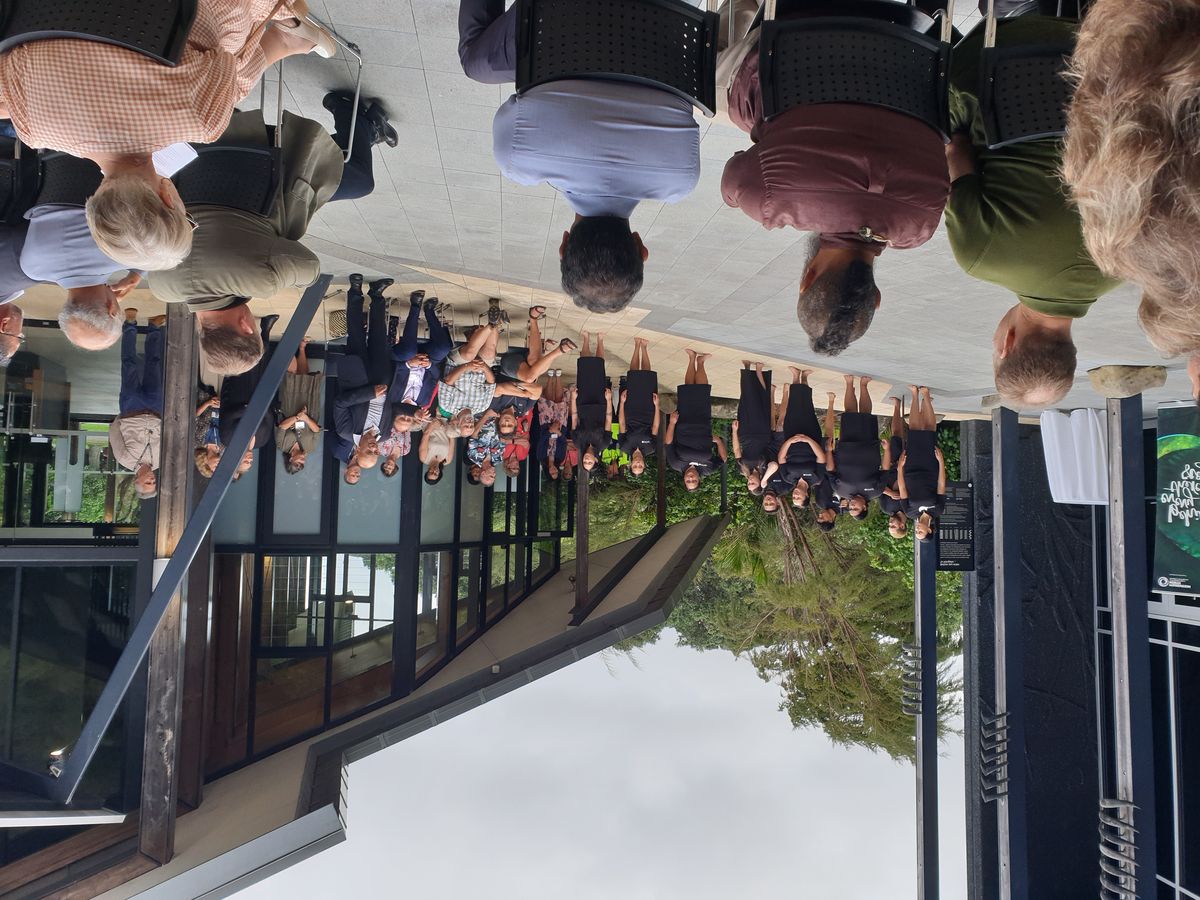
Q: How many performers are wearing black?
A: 10